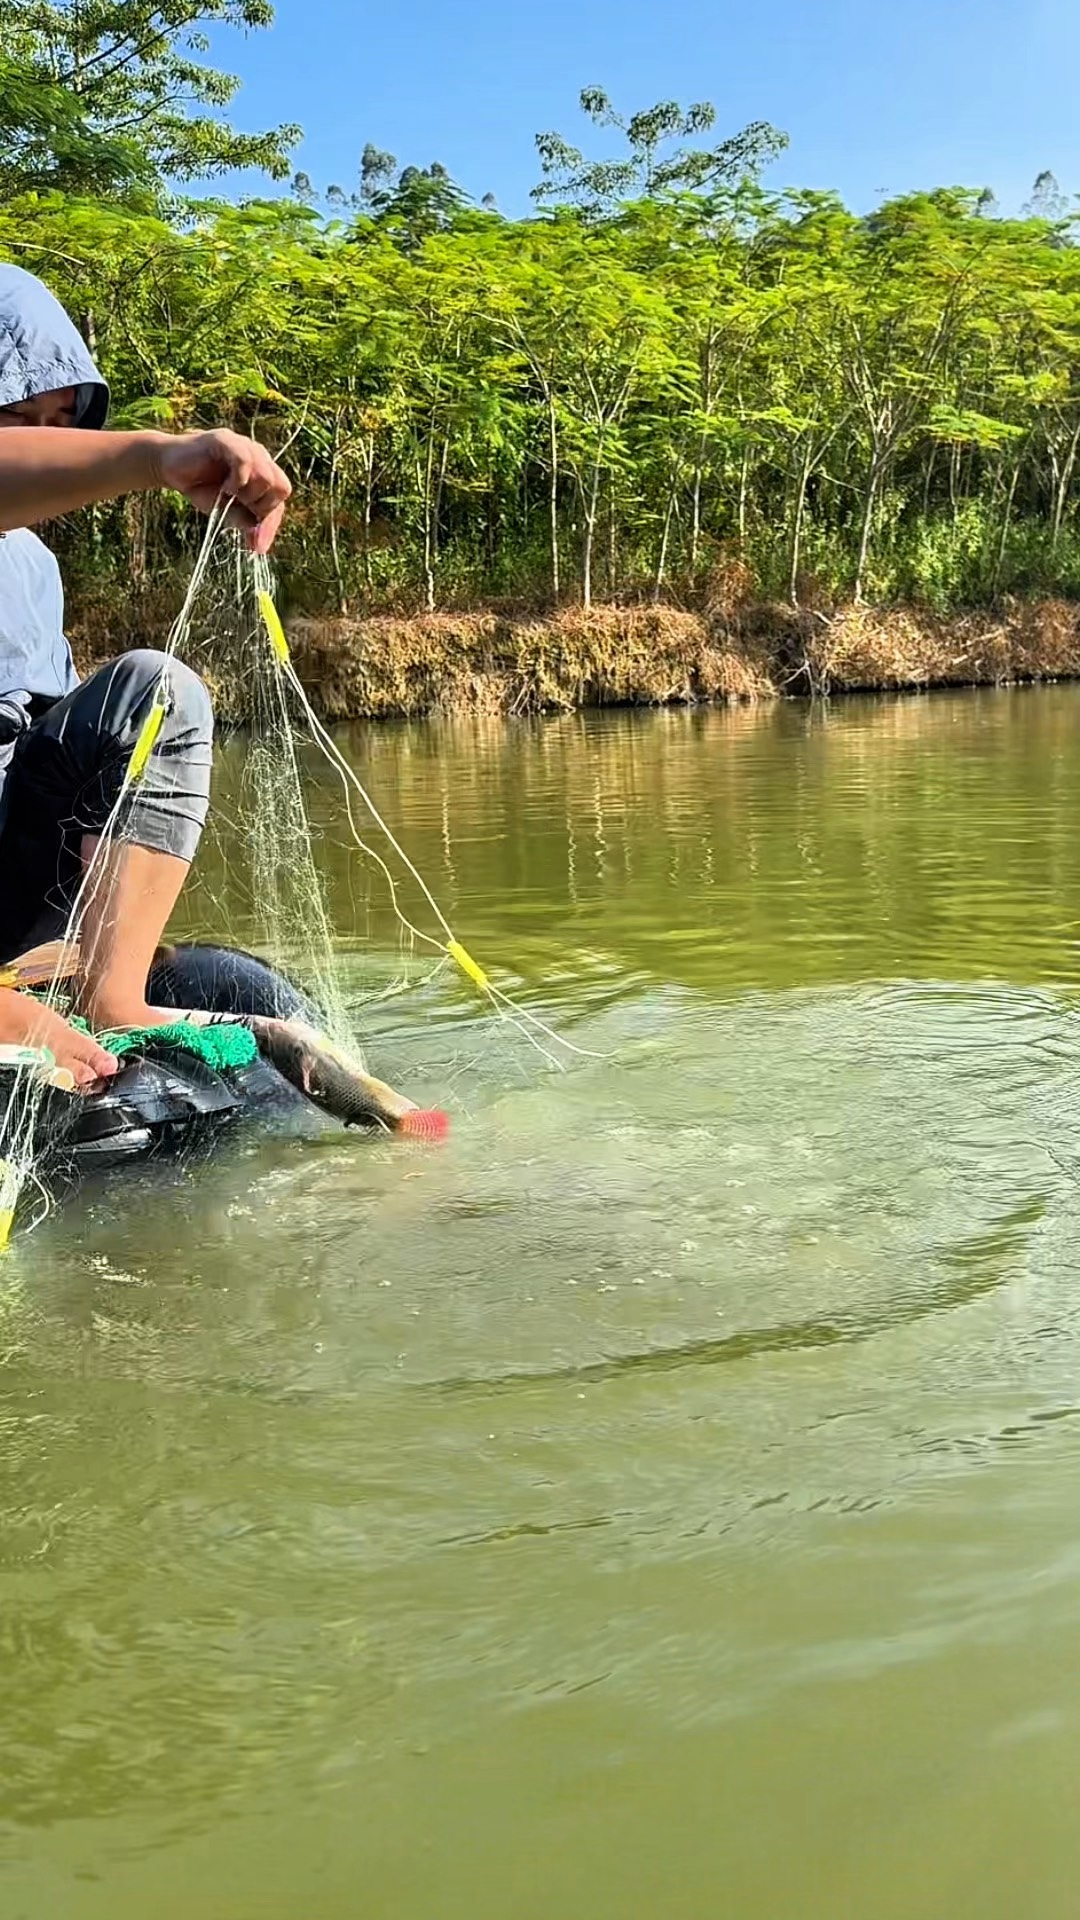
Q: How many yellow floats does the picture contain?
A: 4